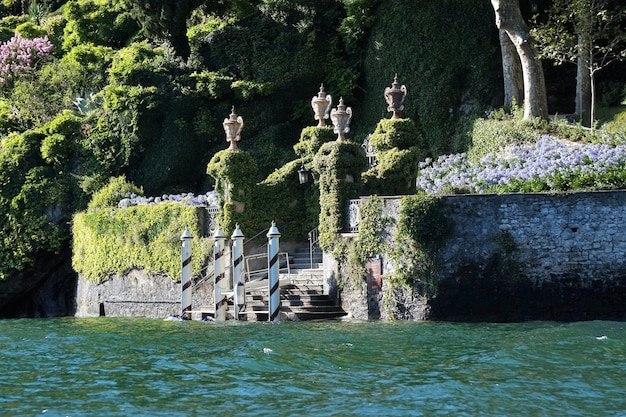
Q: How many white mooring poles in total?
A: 4